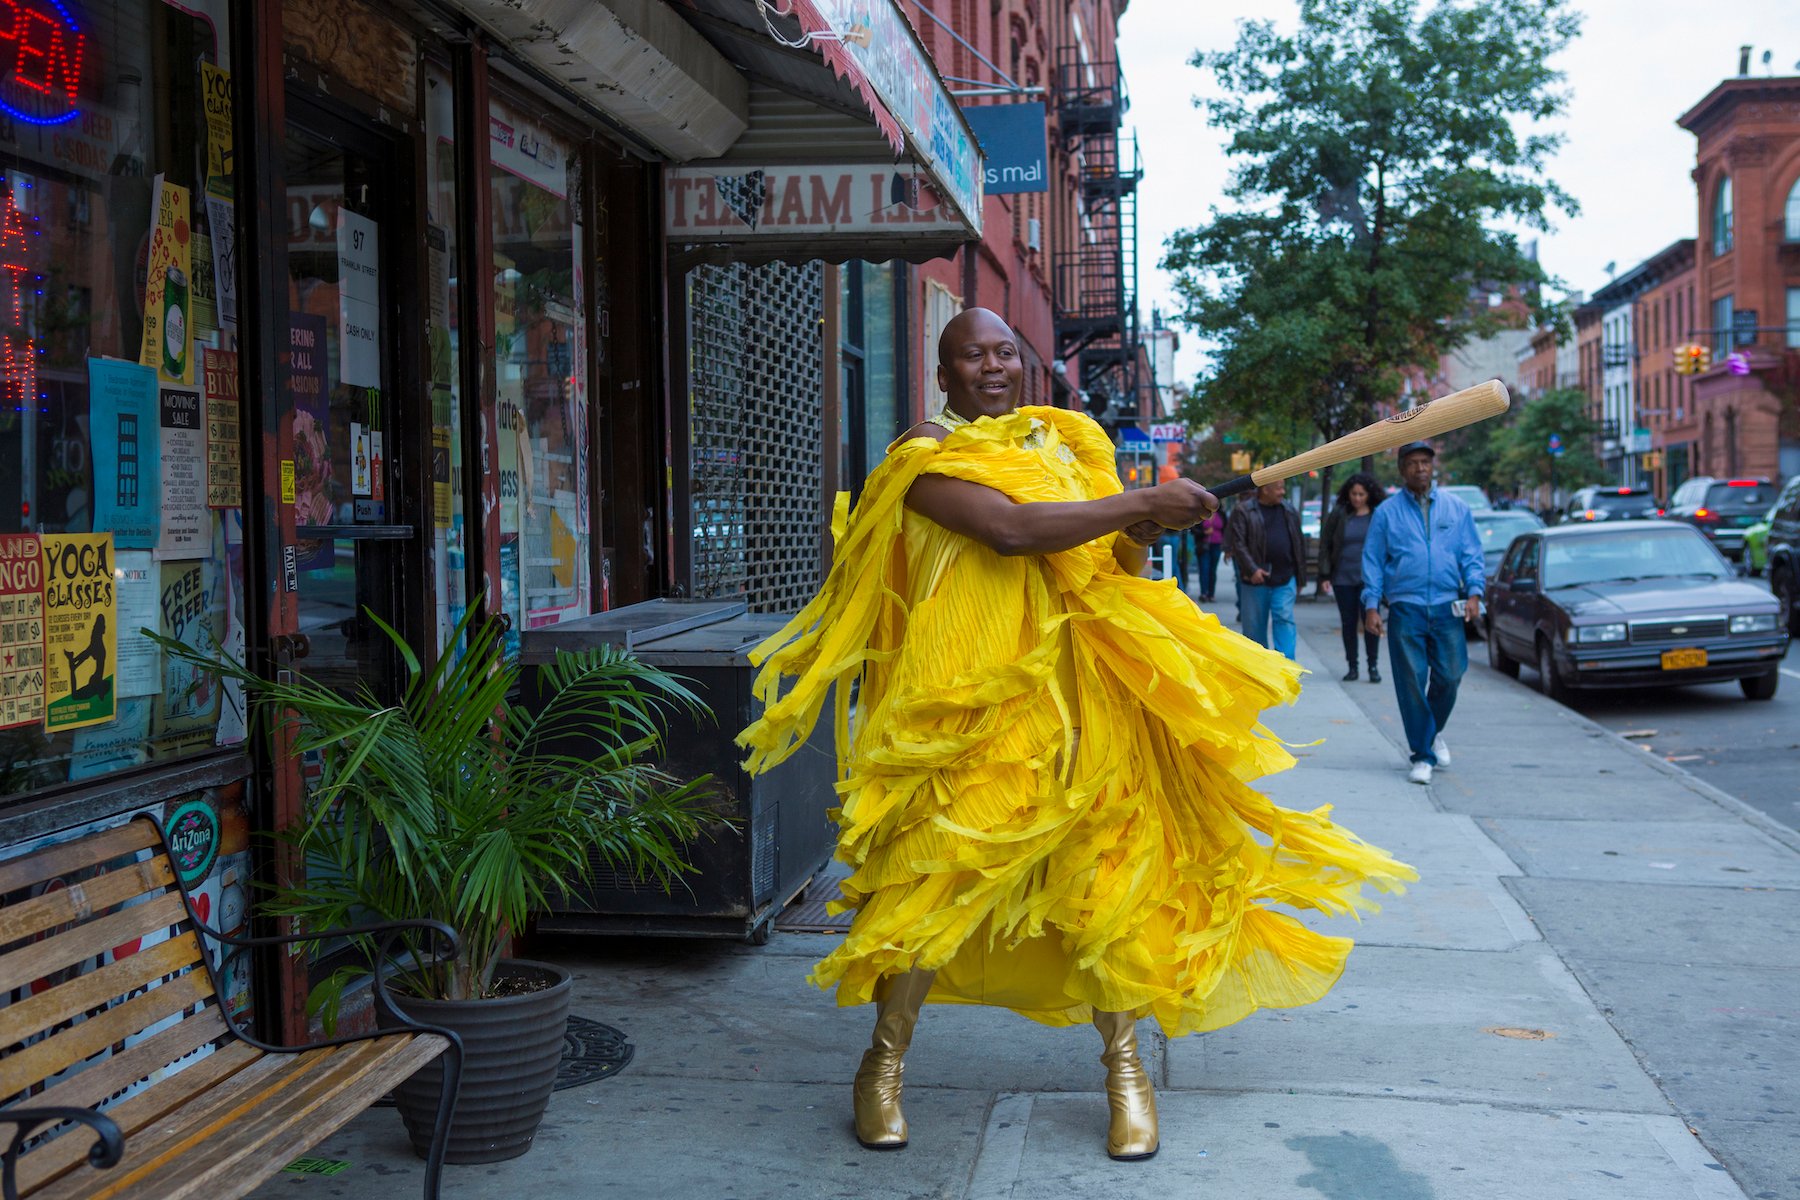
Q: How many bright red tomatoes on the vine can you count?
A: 0